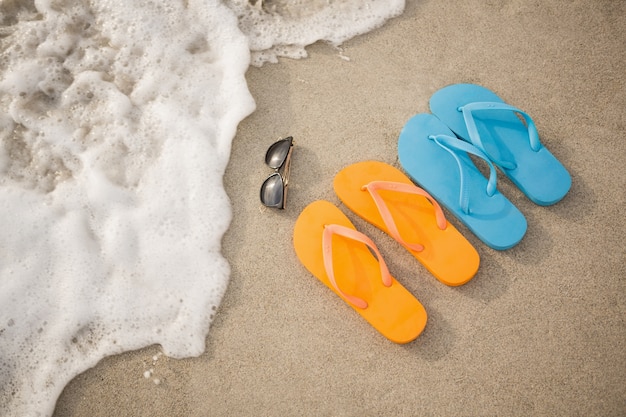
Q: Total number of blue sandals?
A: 2